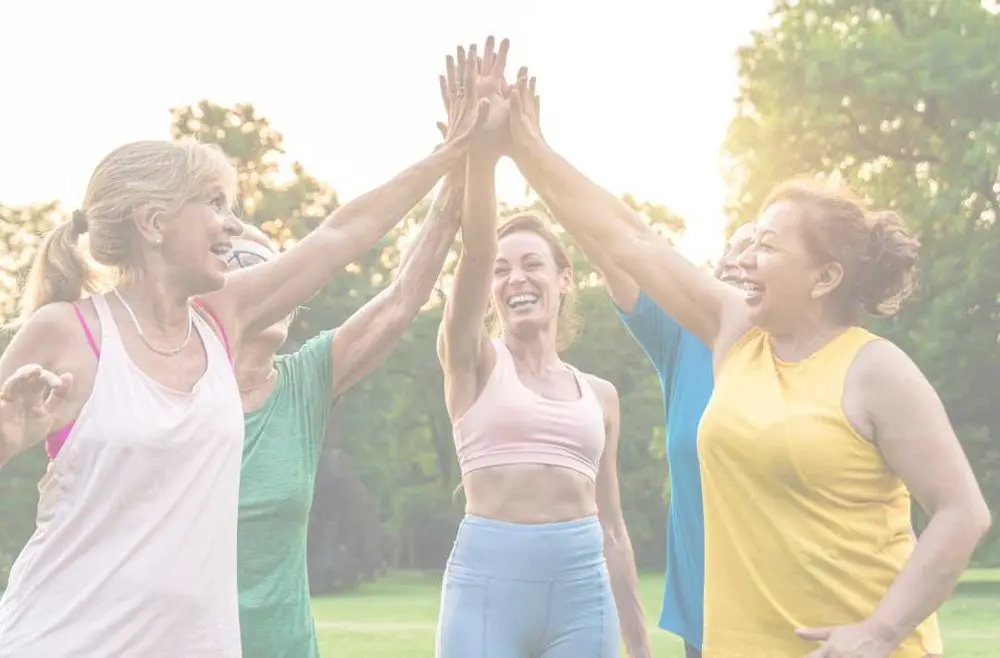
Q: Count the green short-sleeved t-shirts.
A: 1